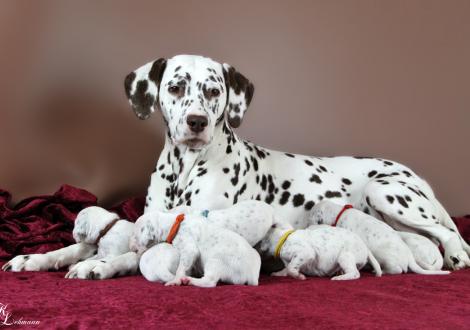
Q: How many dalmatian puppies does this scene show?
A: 7